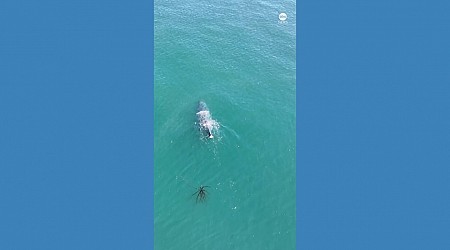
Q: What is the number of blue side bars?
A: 2